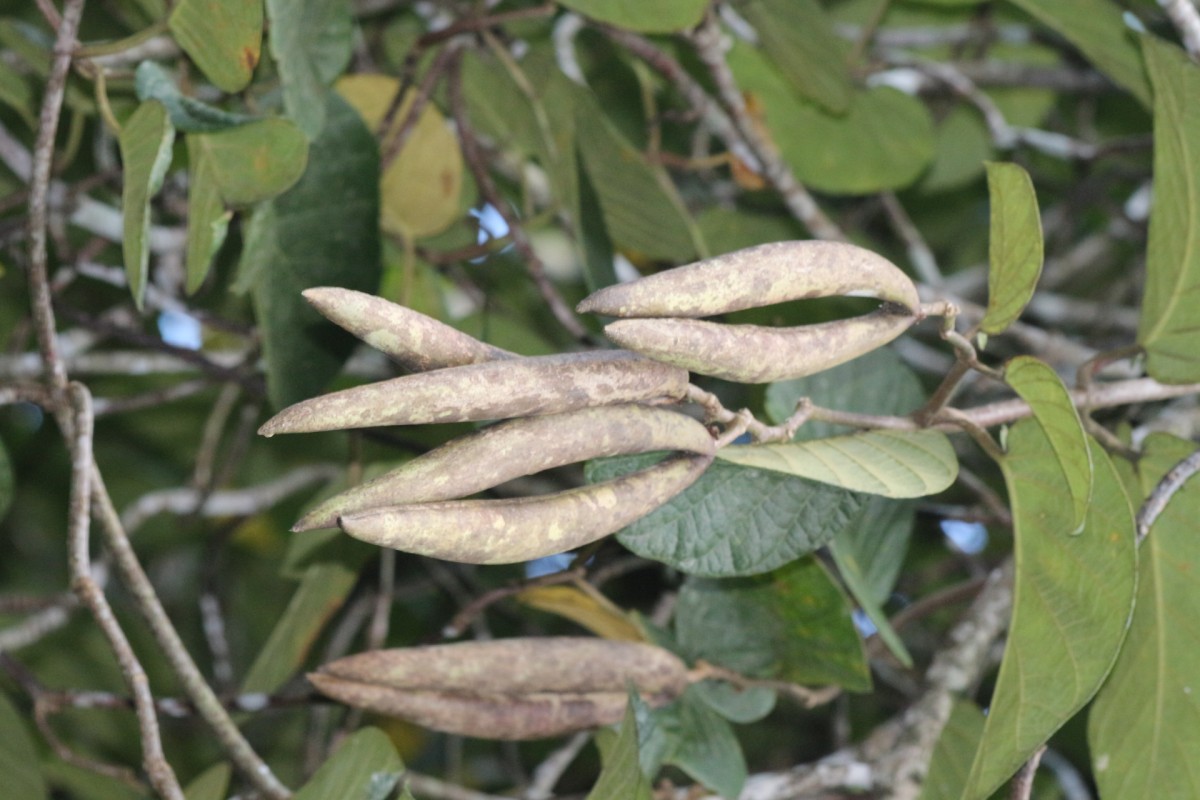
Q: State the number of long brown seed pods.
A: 8